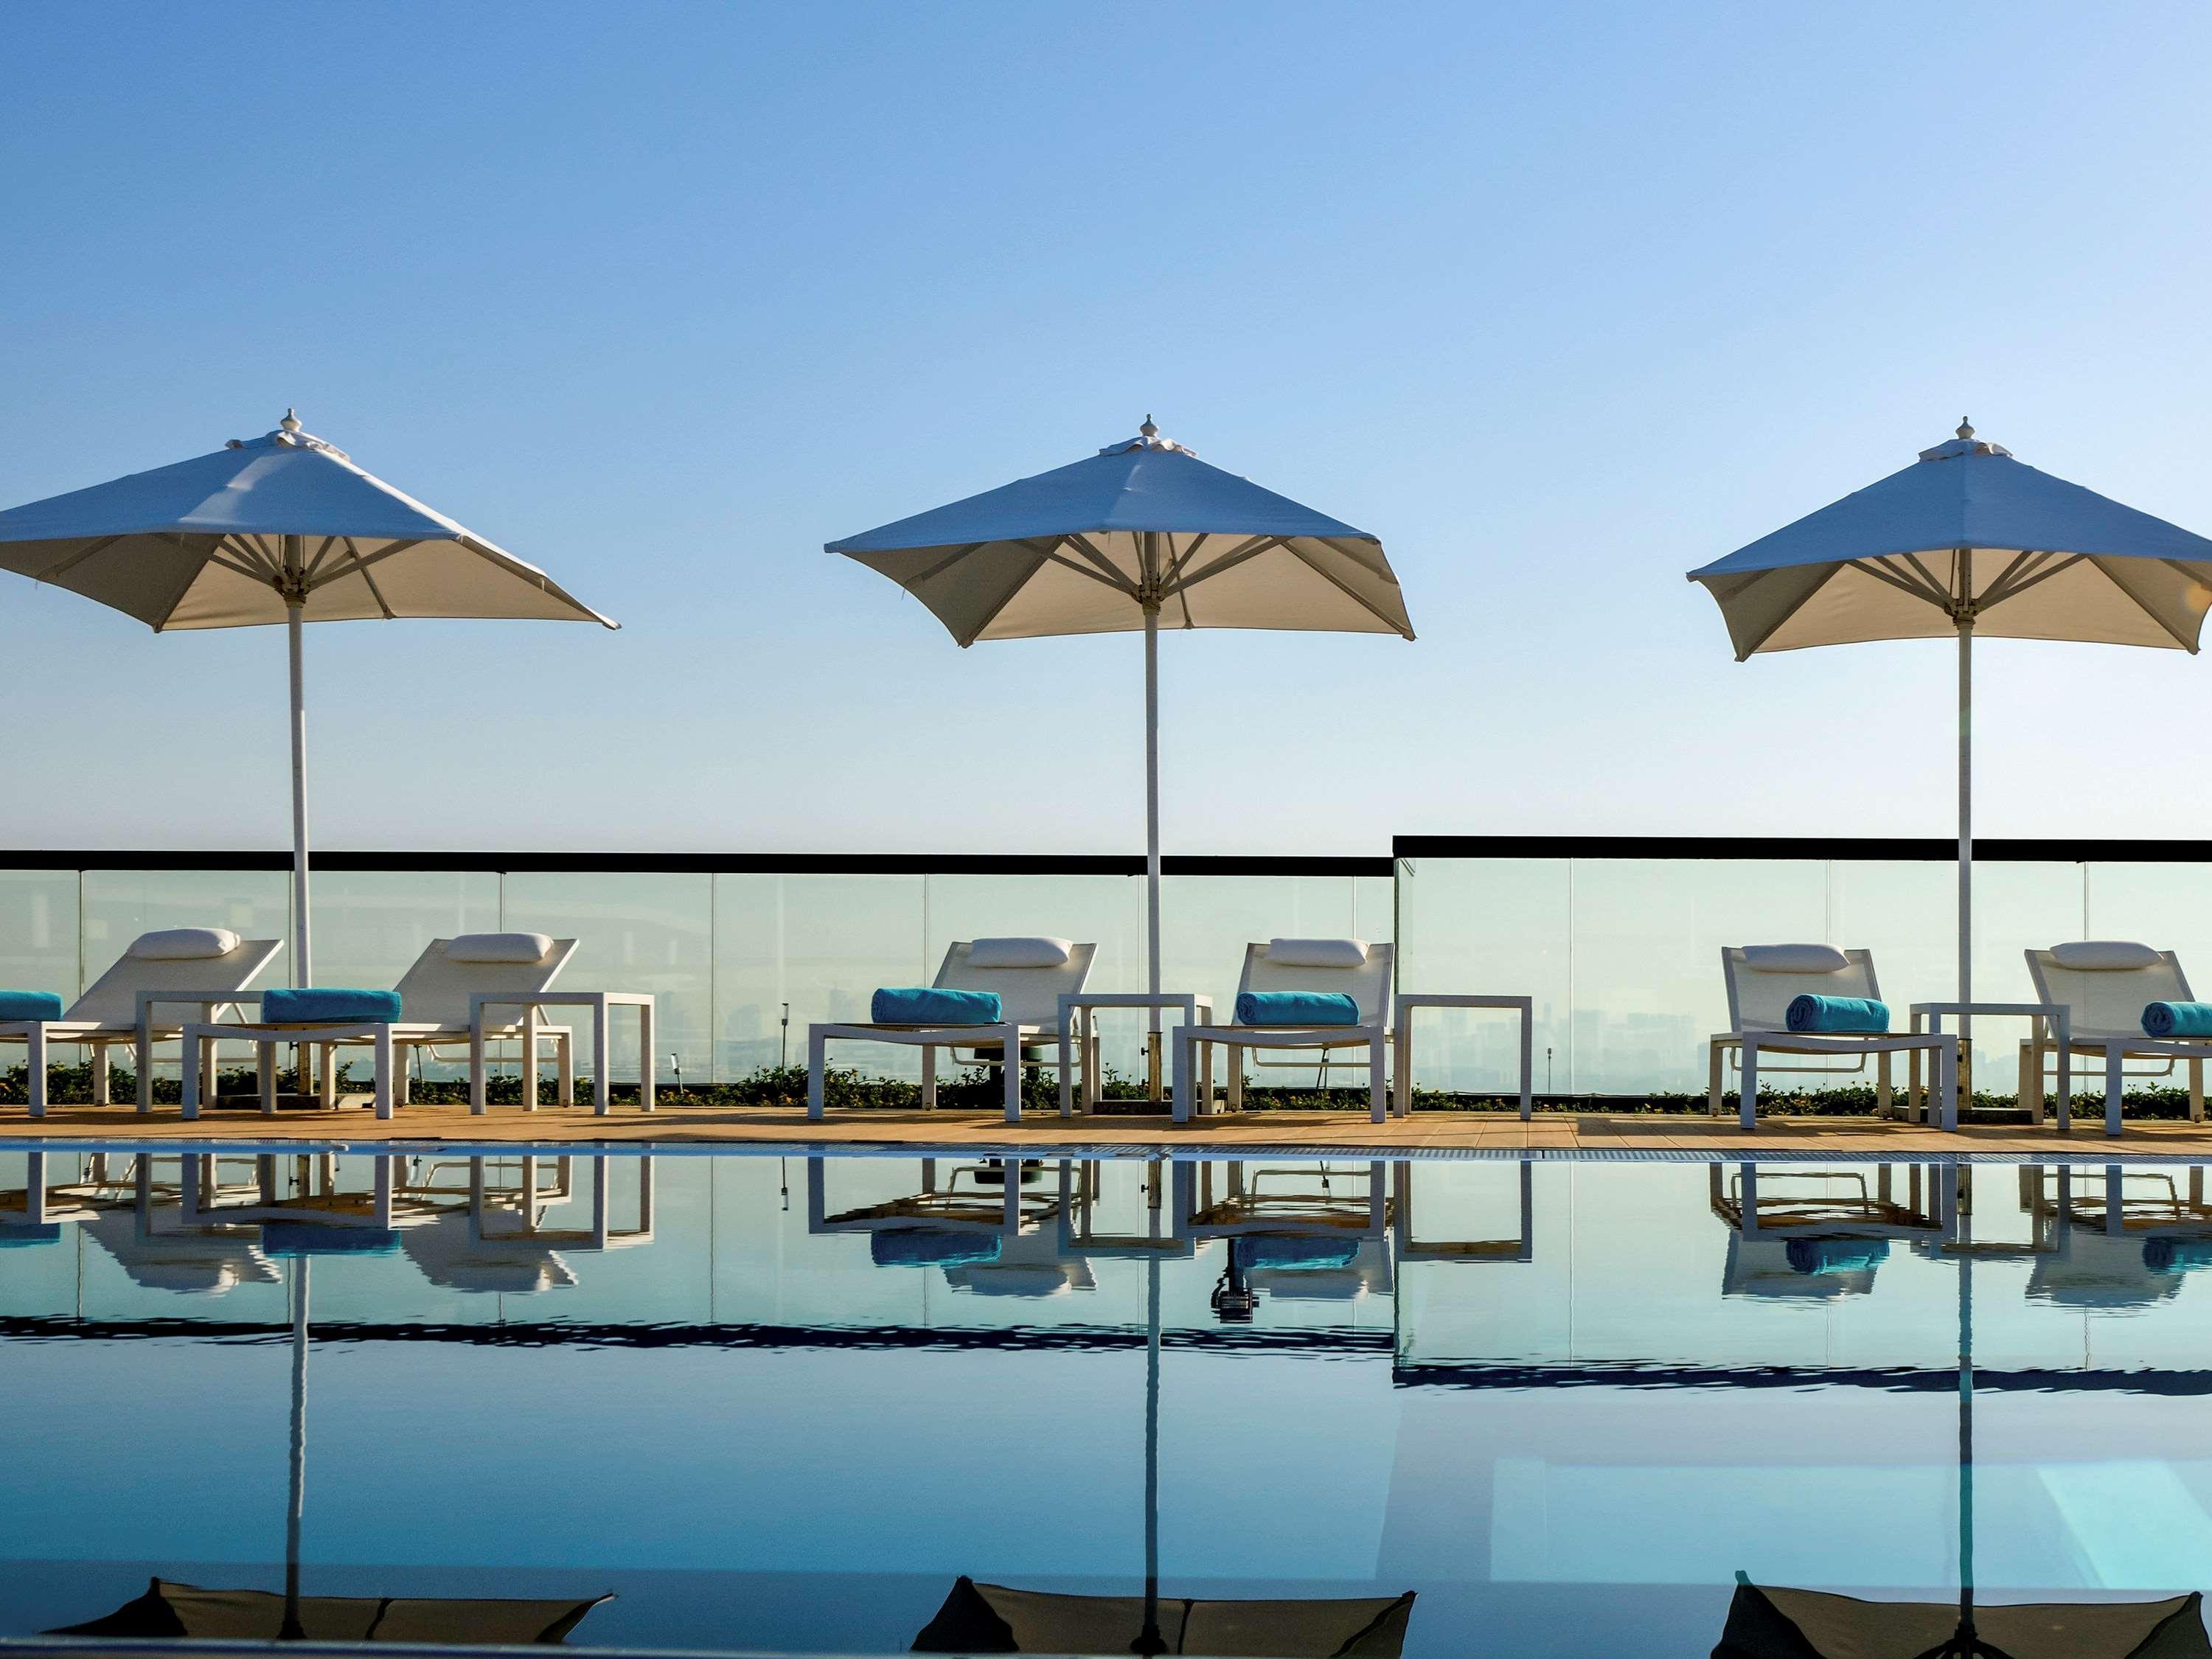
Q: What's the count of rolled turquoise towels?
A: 6